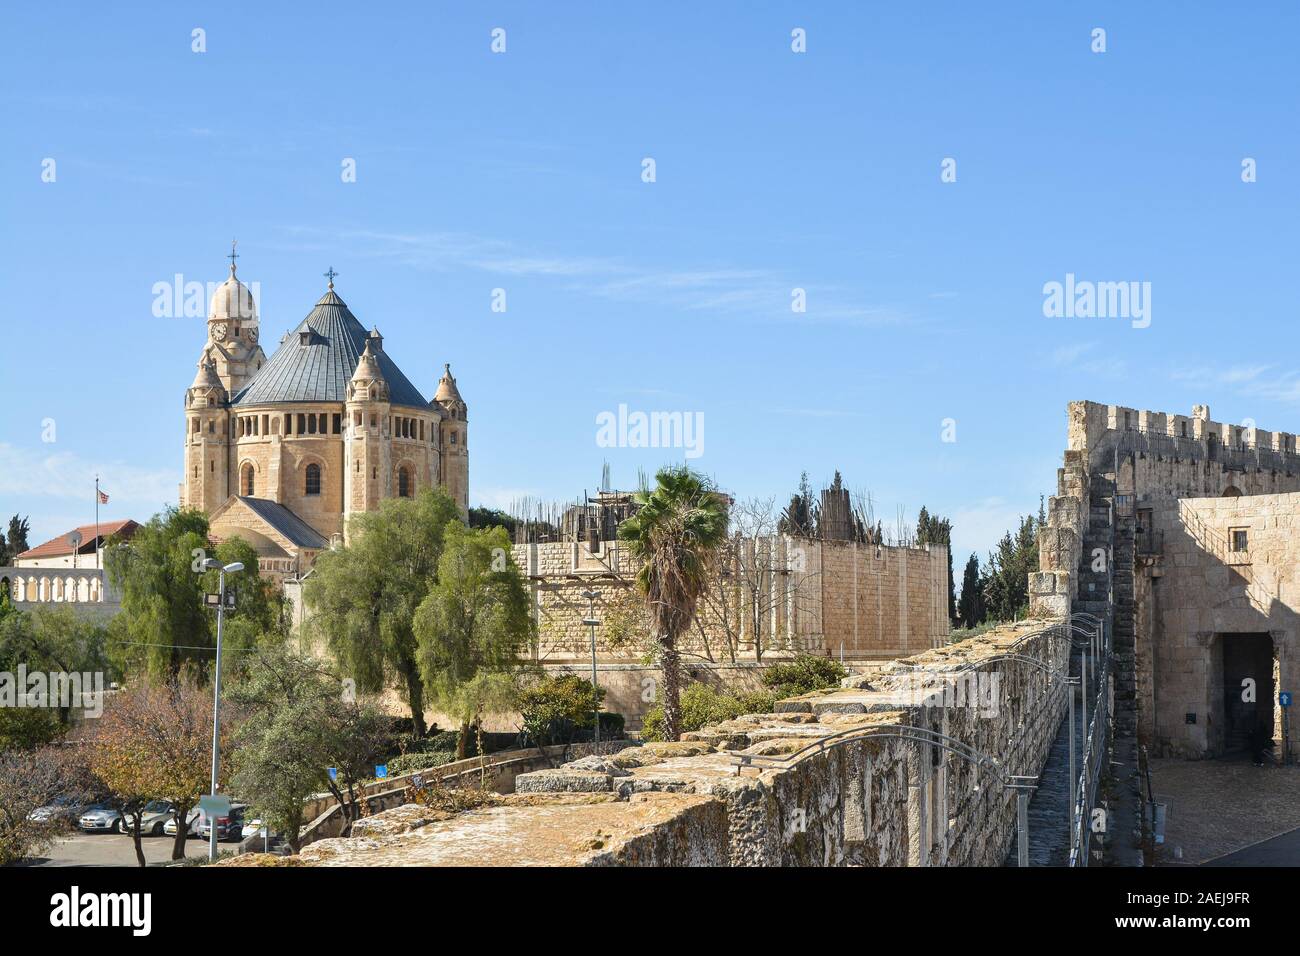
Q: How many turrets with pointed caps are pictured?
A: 3